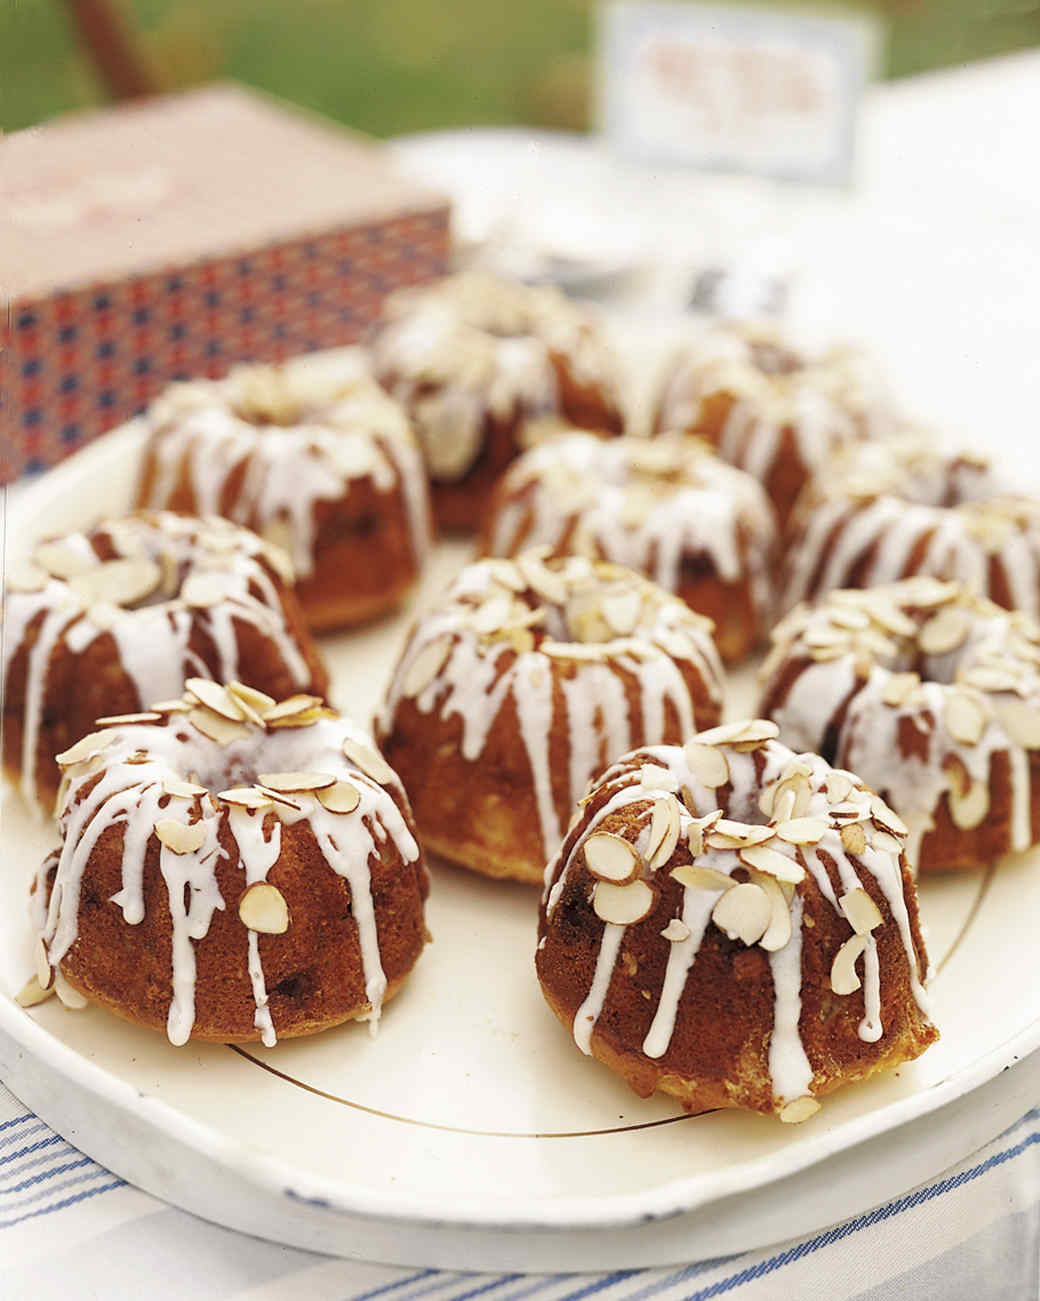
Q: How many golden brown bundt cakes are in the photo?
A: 10